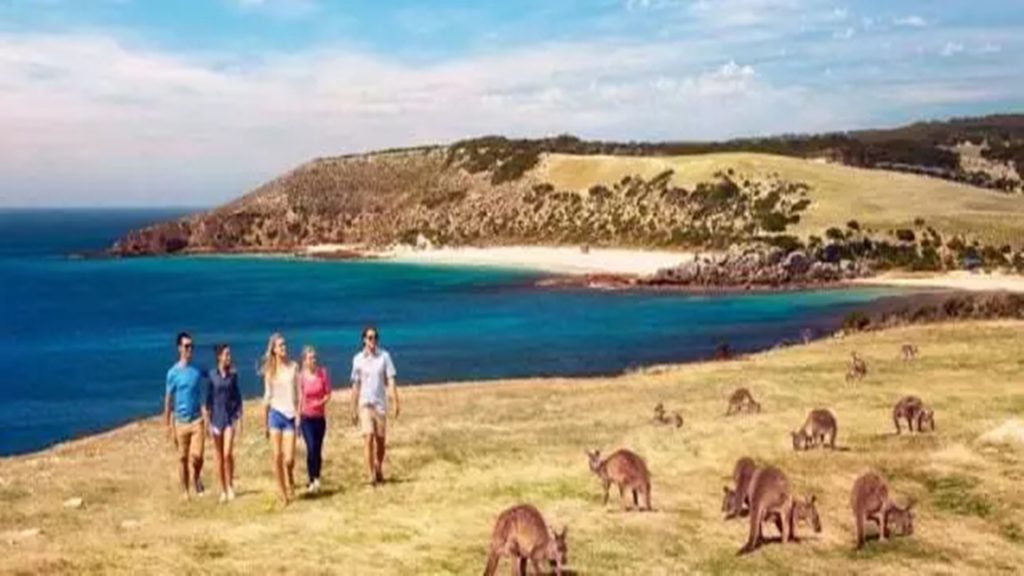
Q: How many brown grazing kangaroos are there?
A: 11